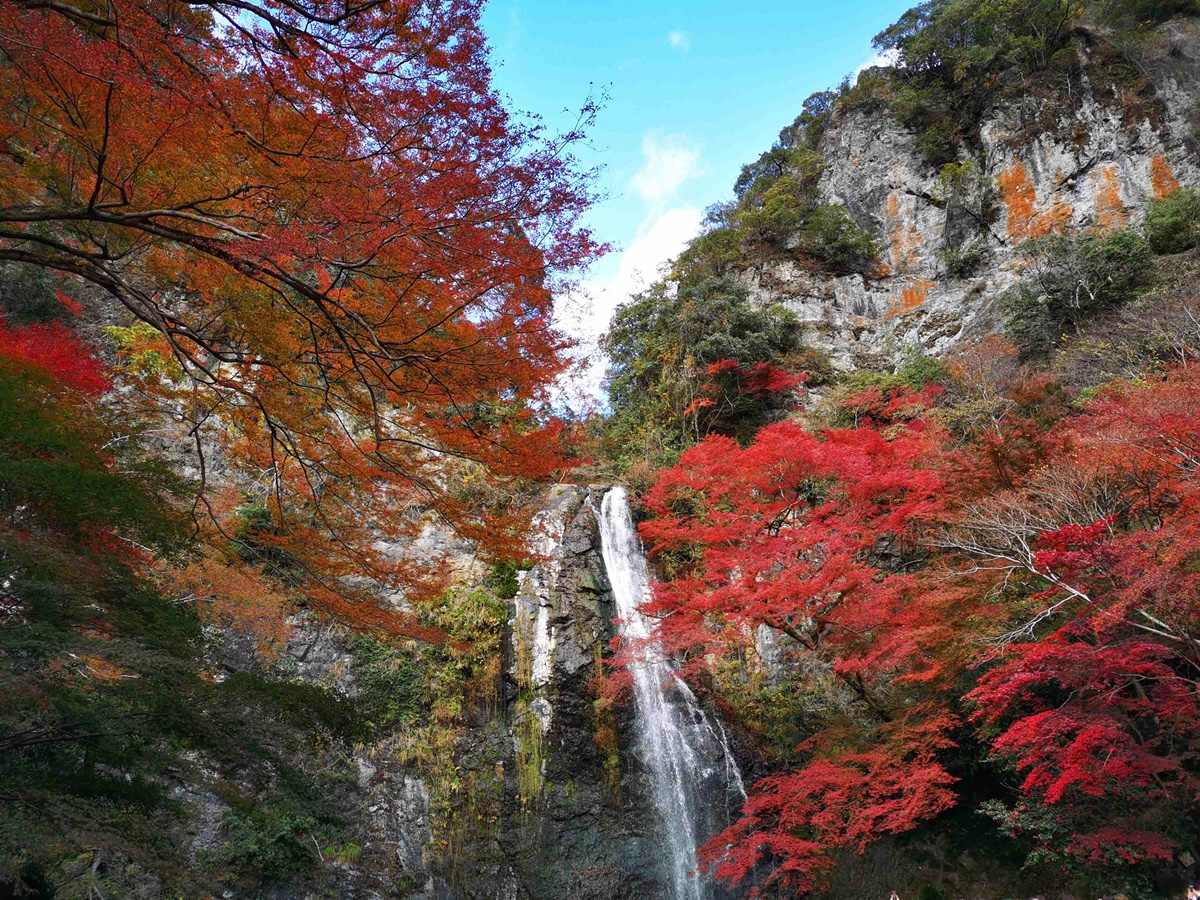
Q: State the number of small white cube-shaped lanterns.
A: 0